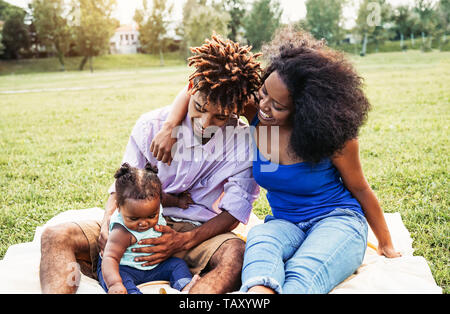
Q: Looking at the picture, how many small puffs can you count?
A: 2